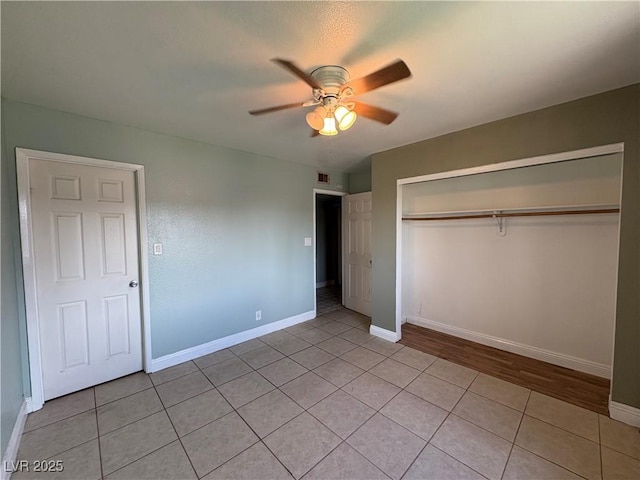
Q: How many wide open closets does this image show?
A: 1